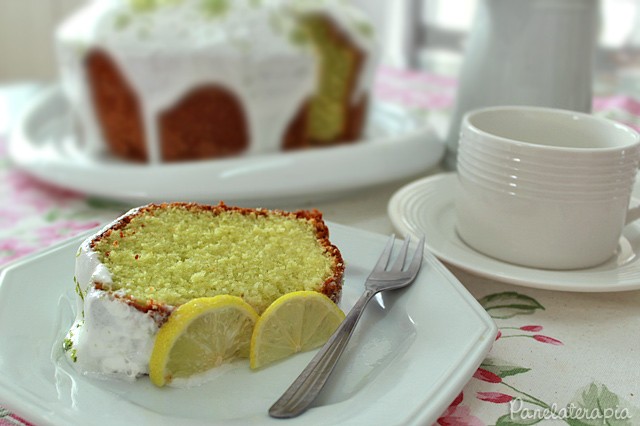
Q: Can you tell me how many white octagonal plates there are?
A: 1